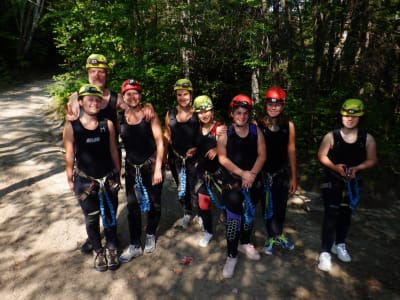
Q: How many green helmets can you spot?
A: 5